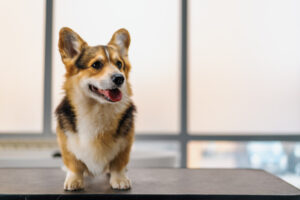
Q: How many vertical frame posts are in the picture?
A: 2